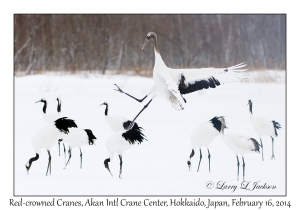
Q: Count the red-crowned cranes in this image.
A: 9